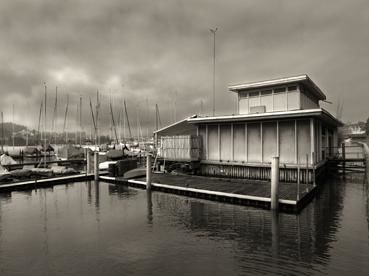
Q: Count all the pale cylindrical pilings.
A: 4